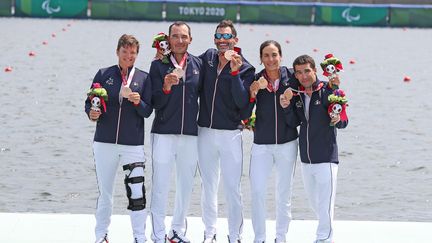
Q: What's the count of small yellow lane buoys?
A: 0